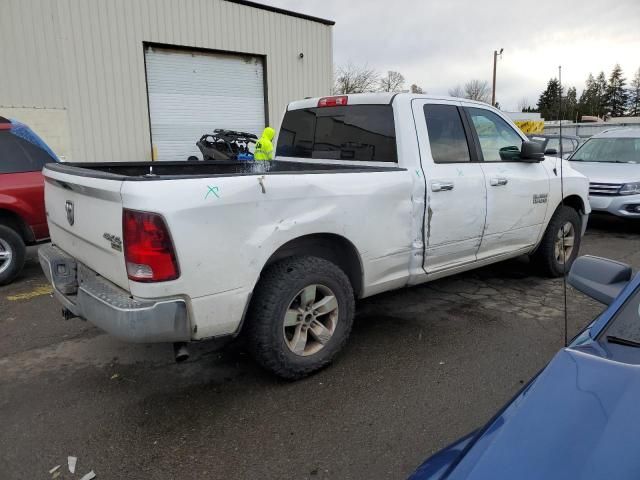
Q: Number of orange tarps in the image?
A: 0